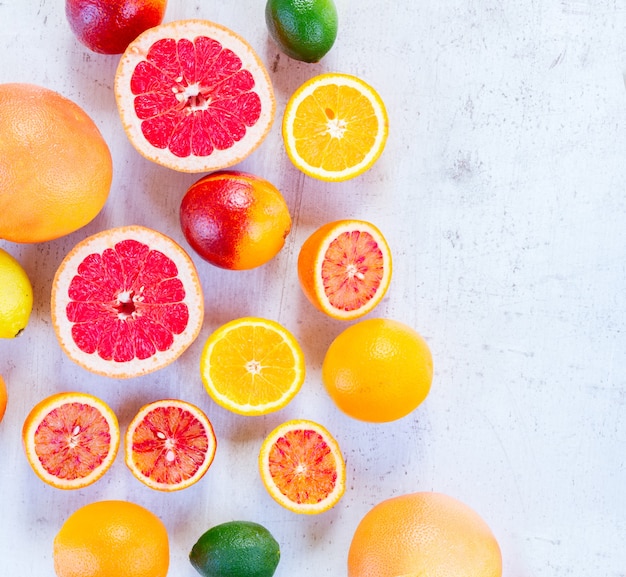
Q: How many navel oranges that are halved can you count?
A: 2